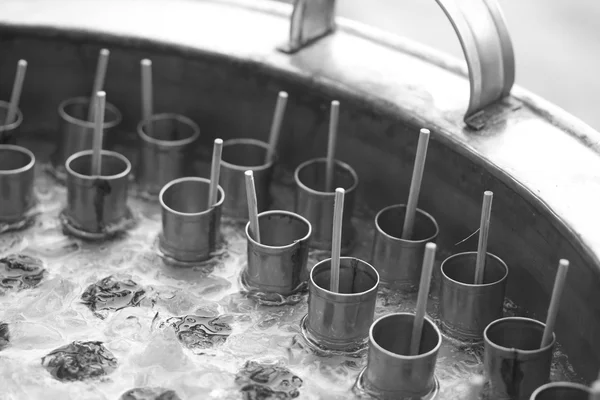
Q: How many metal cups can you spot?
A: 15